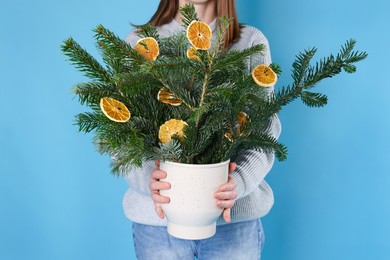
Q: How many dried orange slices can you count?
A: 8